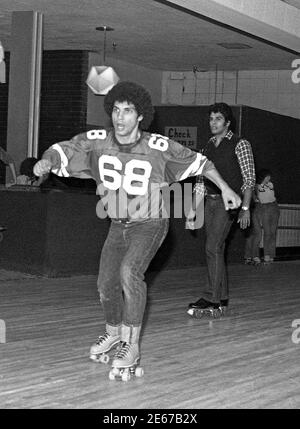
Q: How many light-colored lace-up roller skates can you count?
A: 2